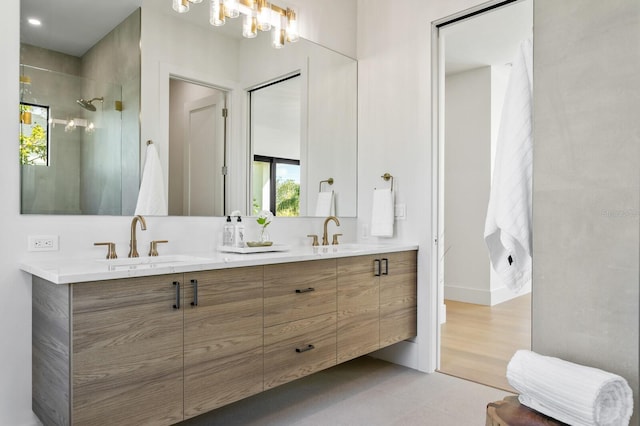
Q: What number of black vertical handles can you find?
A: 4